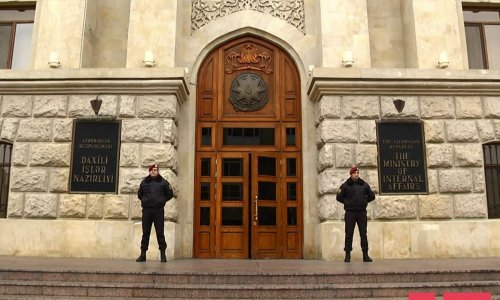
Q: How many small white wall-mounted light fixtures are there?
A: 4